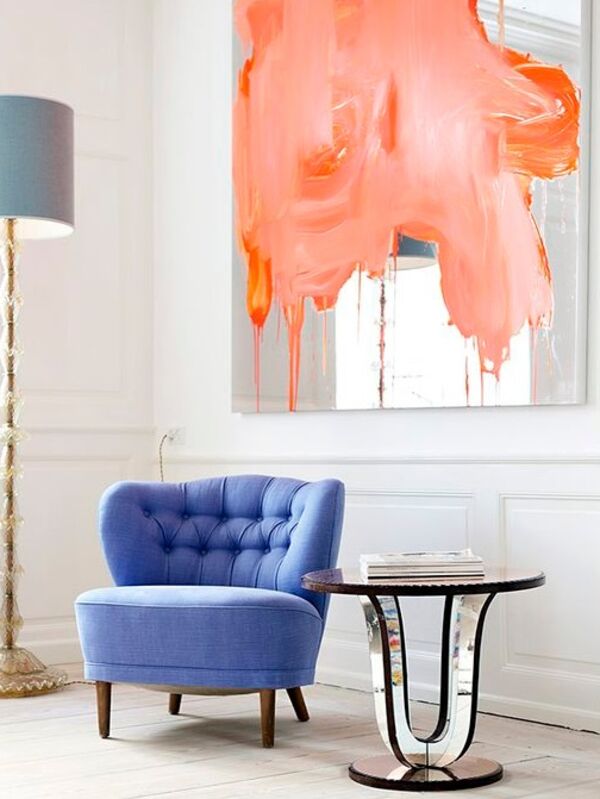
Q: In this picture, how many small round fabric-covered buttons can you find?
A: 9